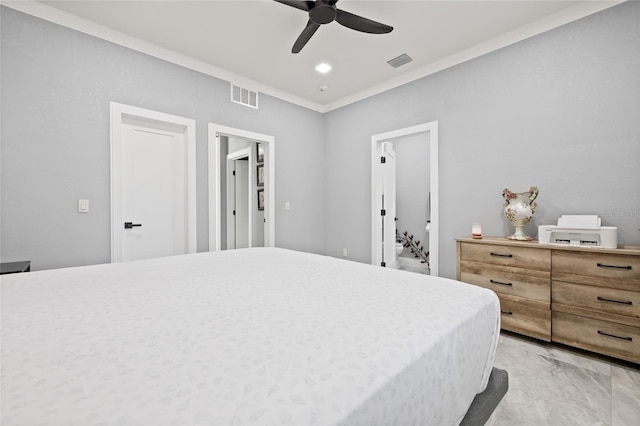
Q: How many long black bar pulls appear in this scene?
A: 6